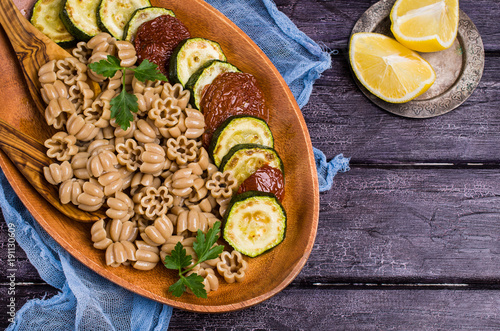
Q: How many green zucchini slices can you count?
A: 9